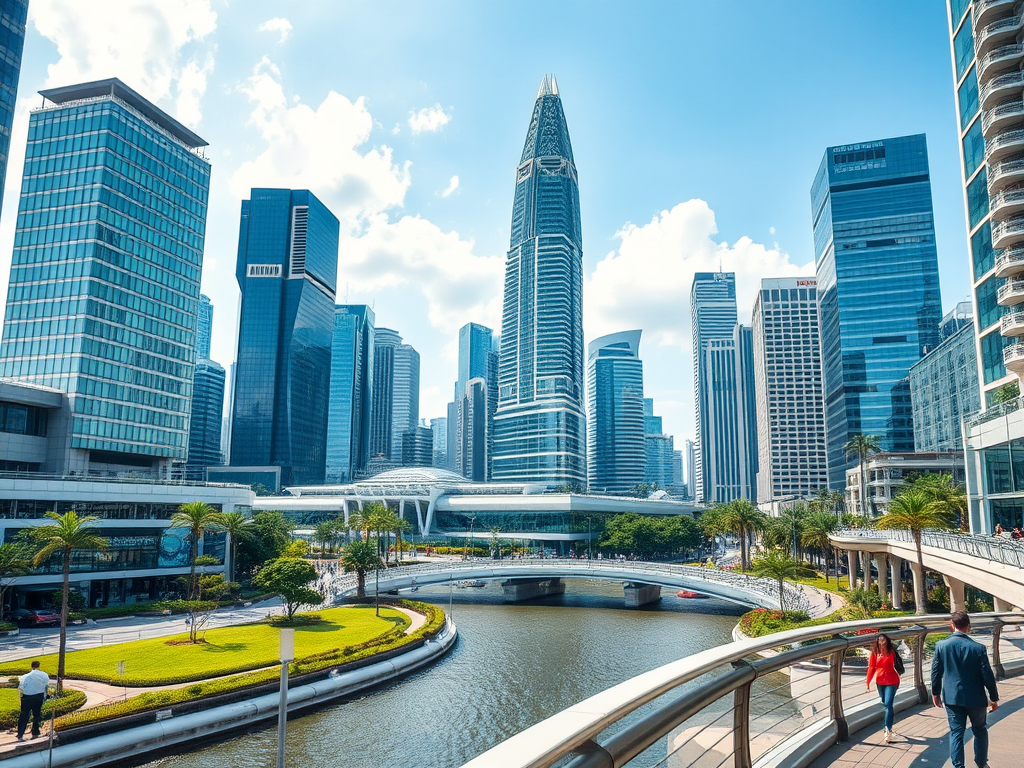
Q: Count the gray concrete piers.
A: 2